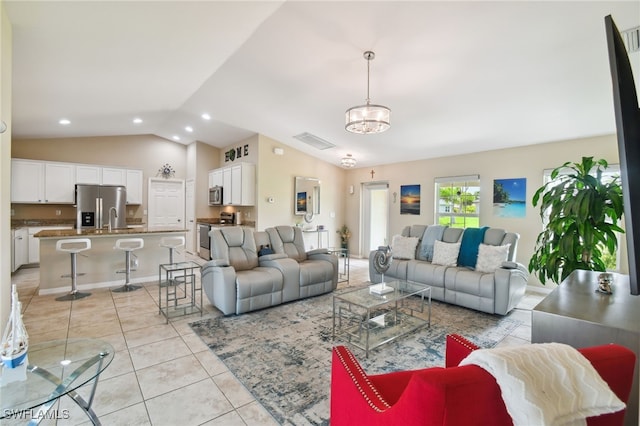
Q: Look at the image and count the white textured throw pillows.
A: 3